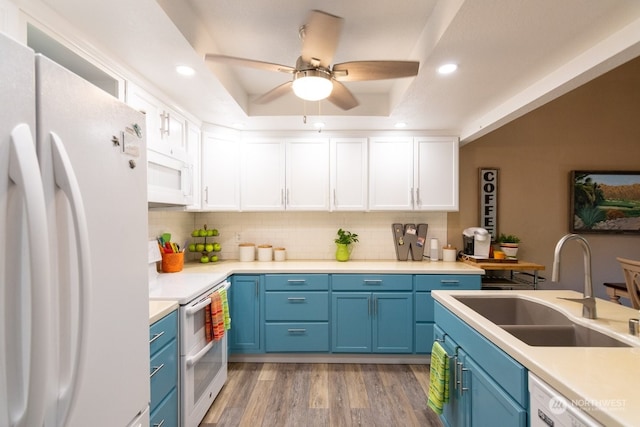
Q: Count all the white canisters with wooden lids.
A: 4